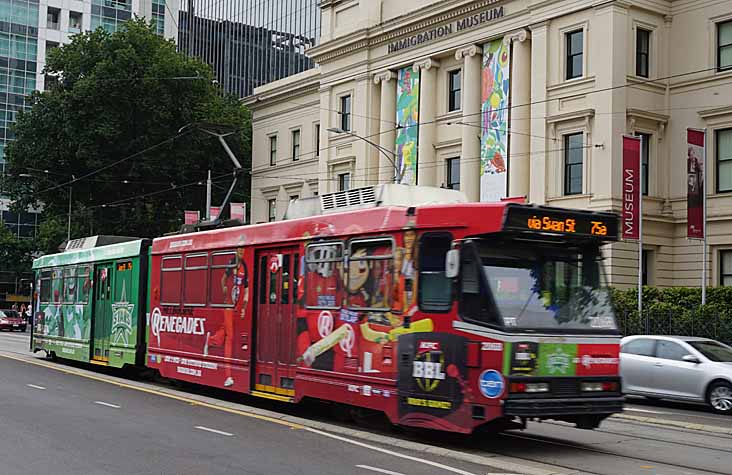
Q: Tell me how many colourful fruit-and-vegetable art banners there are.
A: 2